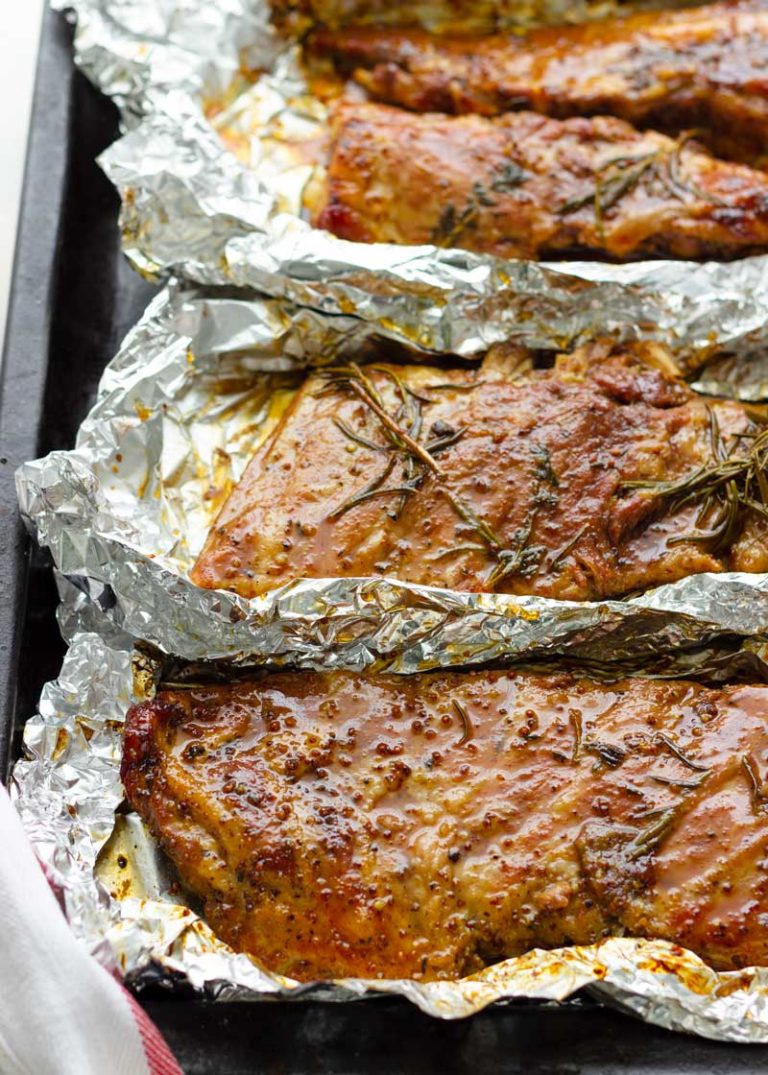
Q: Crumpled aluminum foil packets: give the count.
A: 3